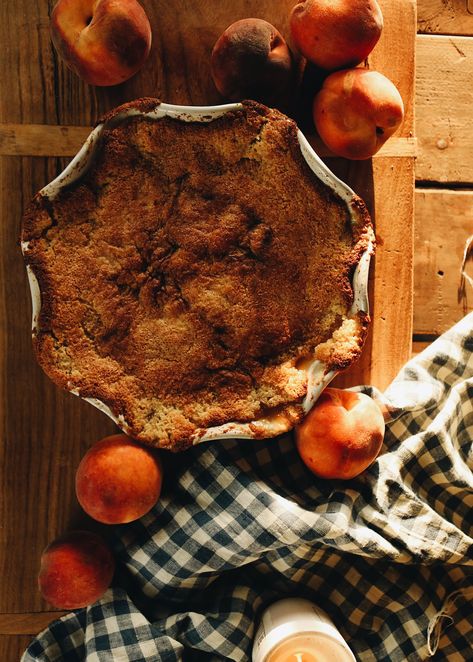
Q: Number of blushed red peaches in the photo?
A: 7